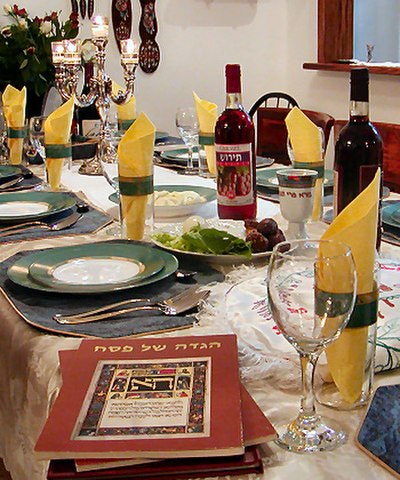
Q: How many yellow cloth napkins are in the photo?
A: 7